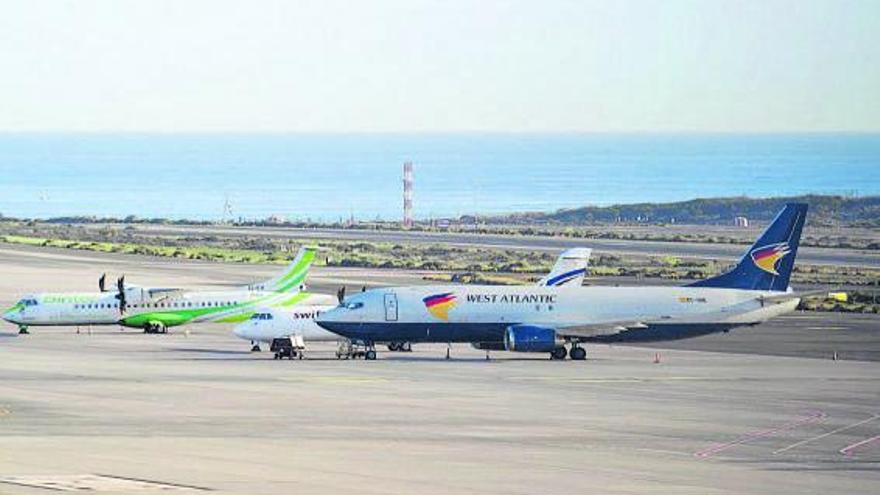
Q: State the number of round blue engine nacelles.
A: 1